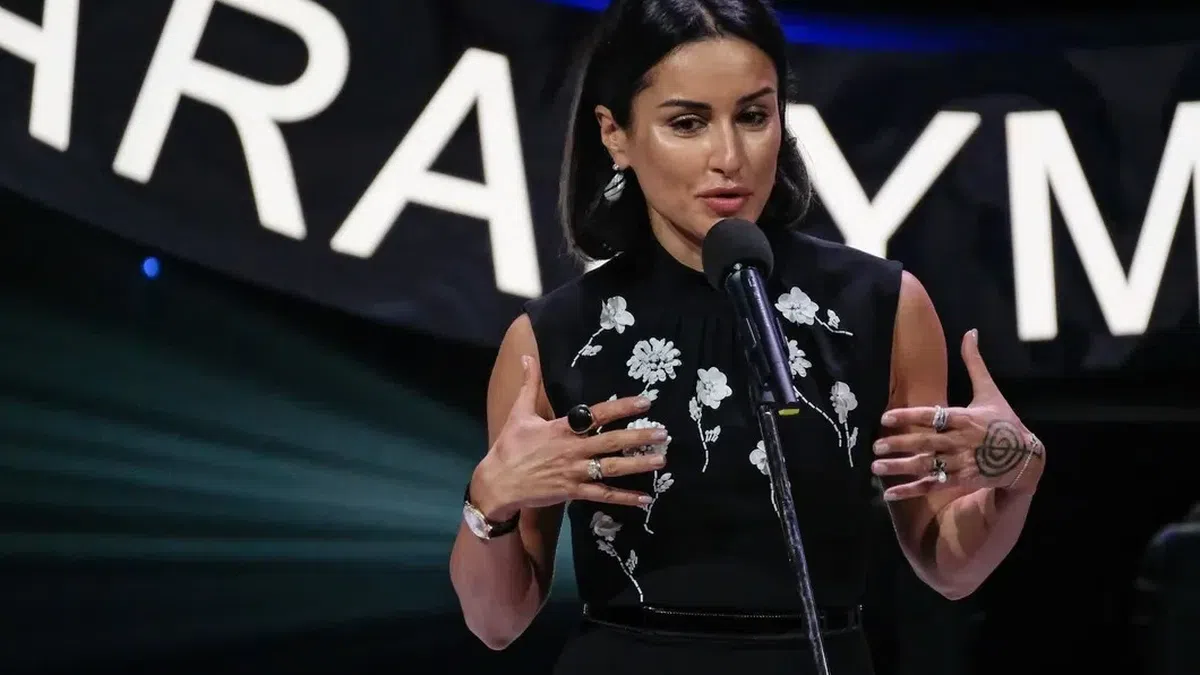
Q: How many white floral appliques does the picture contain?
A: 9